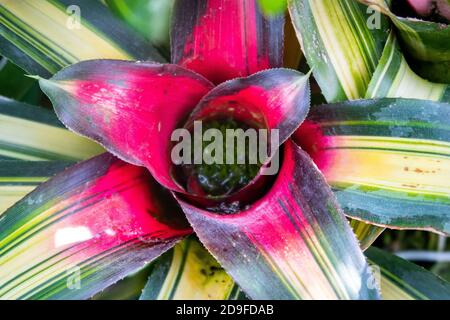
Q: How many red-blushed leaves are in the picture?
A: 6